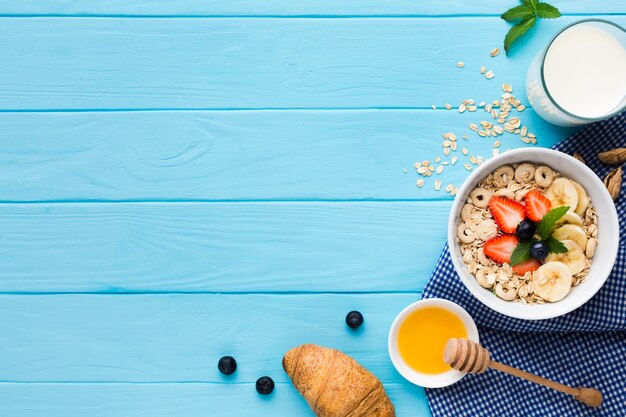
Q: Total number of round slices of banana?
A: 6